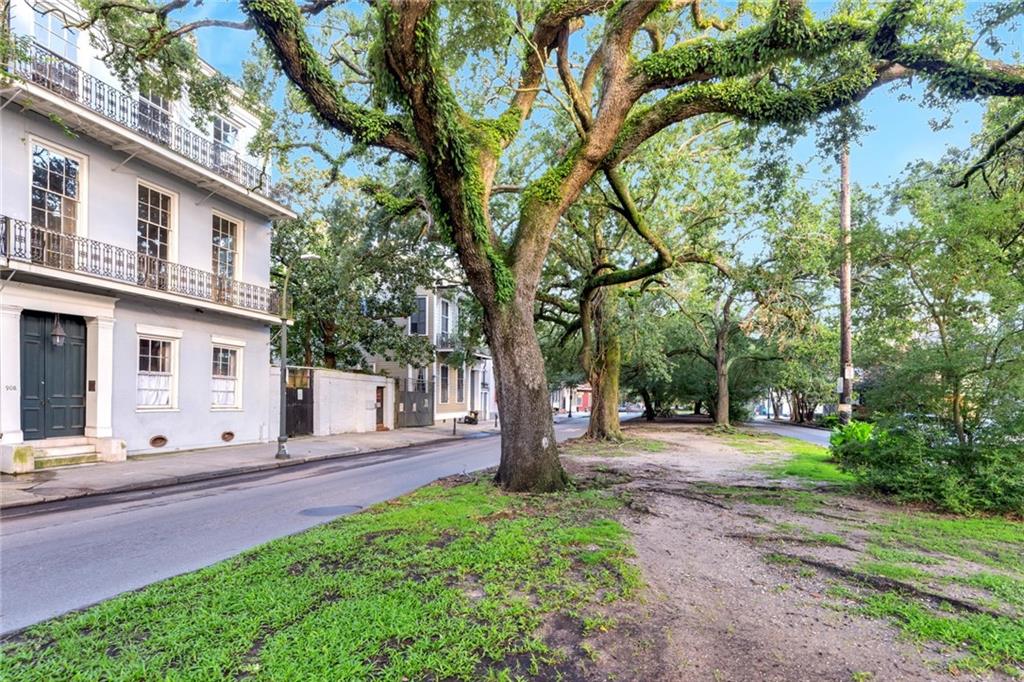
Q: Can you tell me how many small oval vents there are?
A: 2